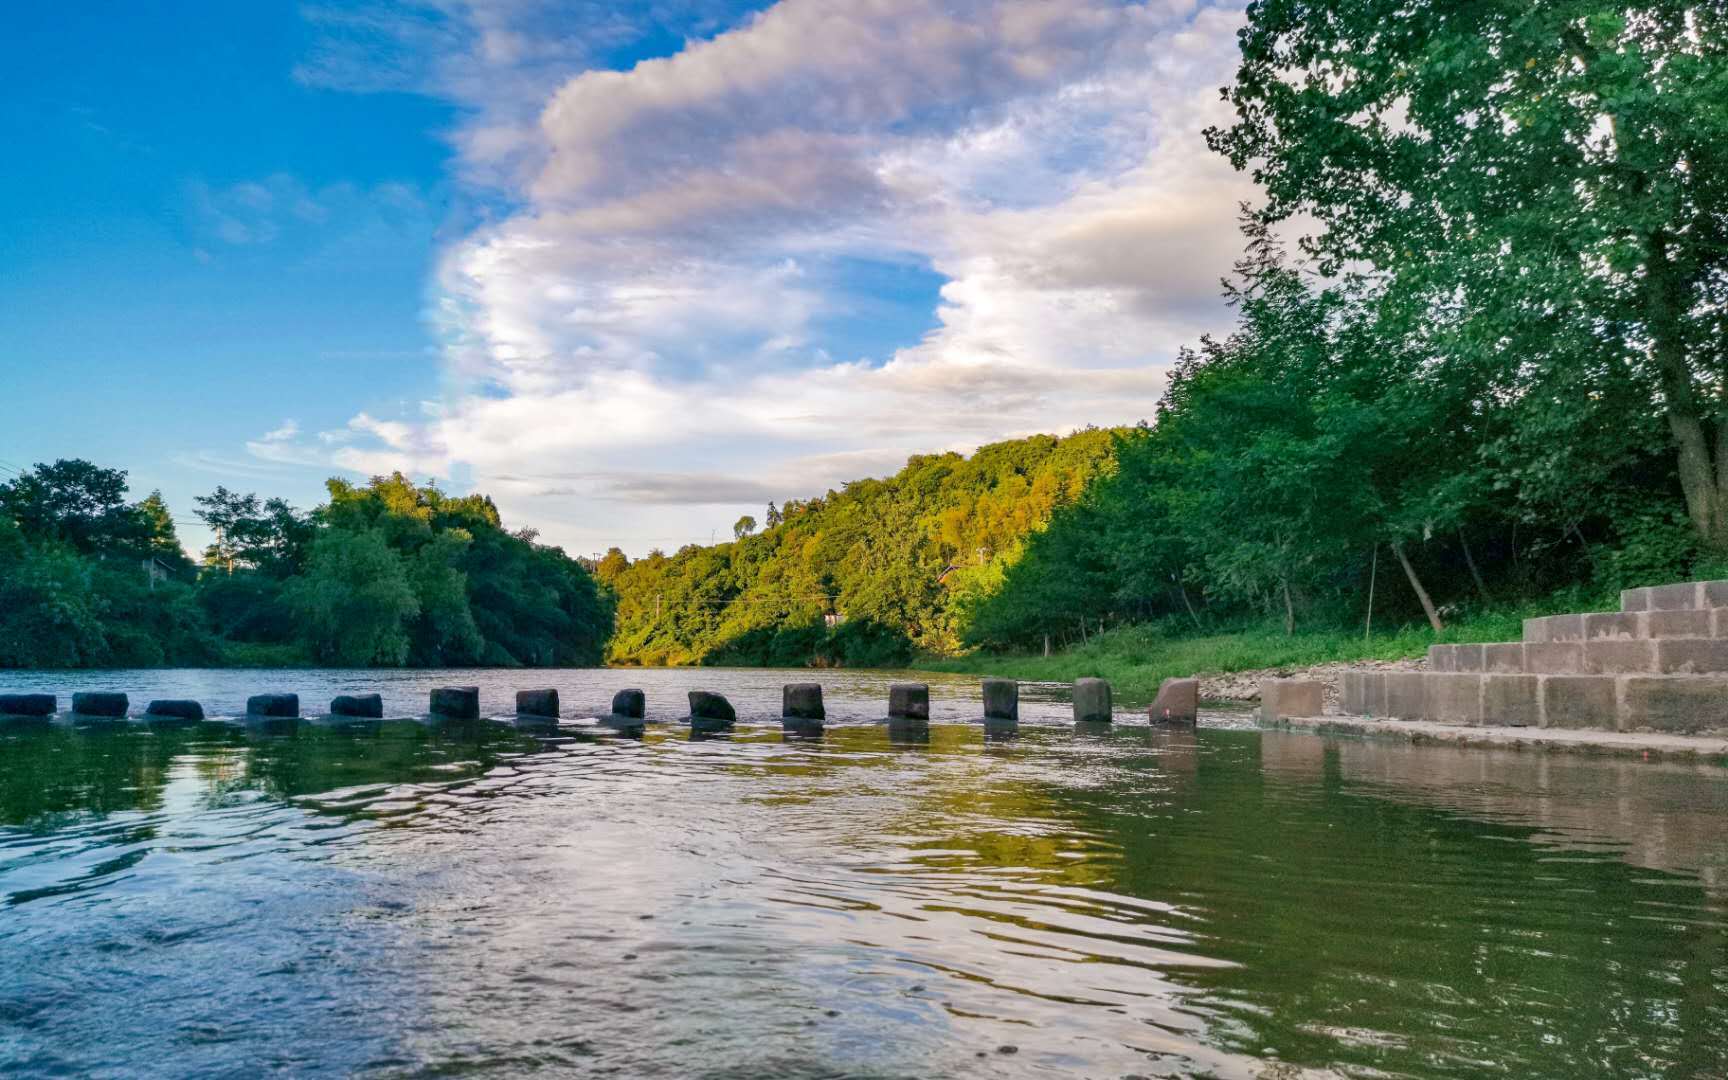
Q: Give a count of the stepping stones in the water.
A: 14